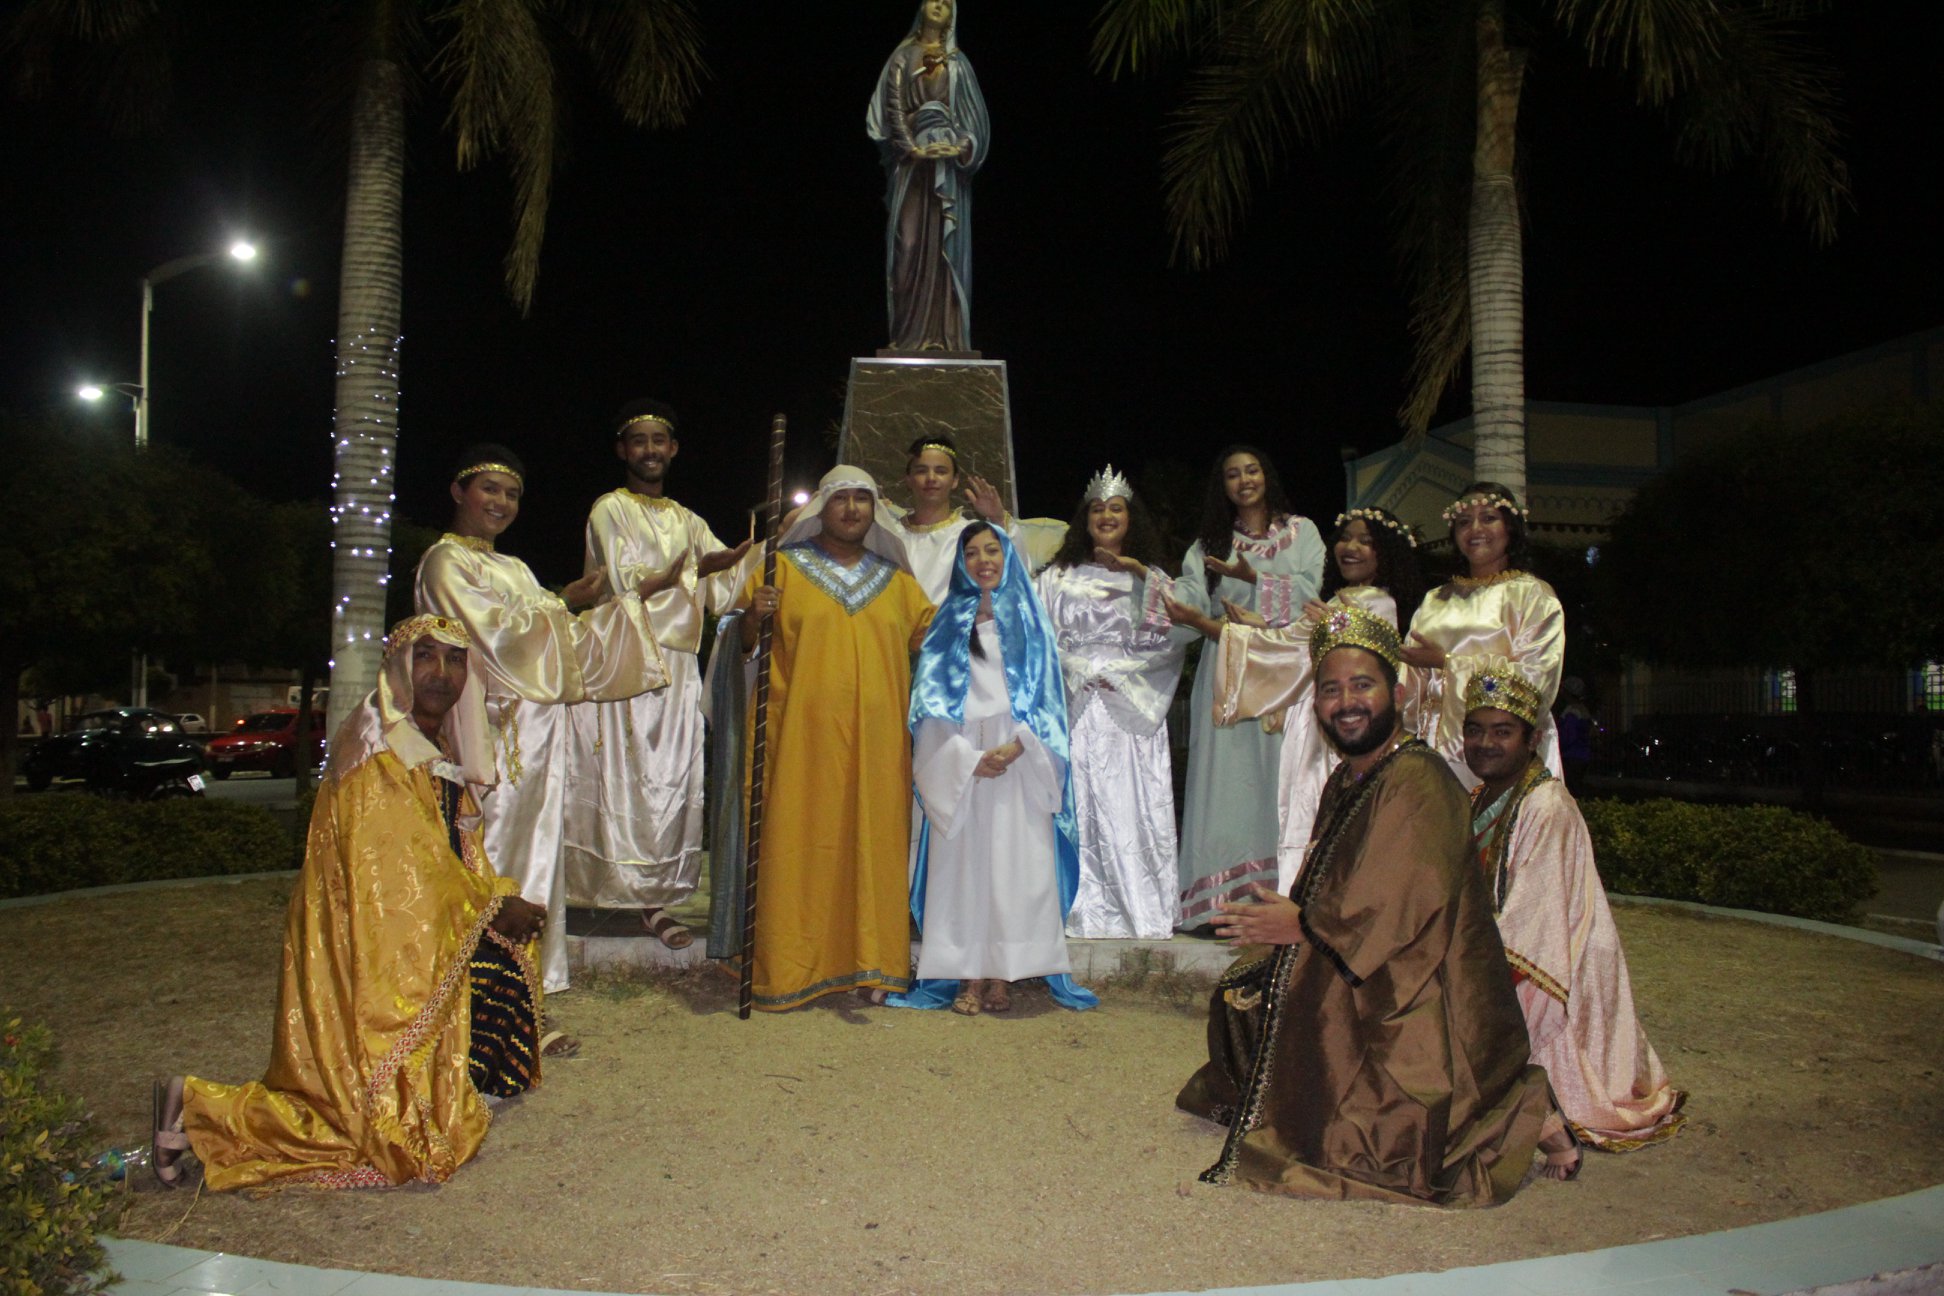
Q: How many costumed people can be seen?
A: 12